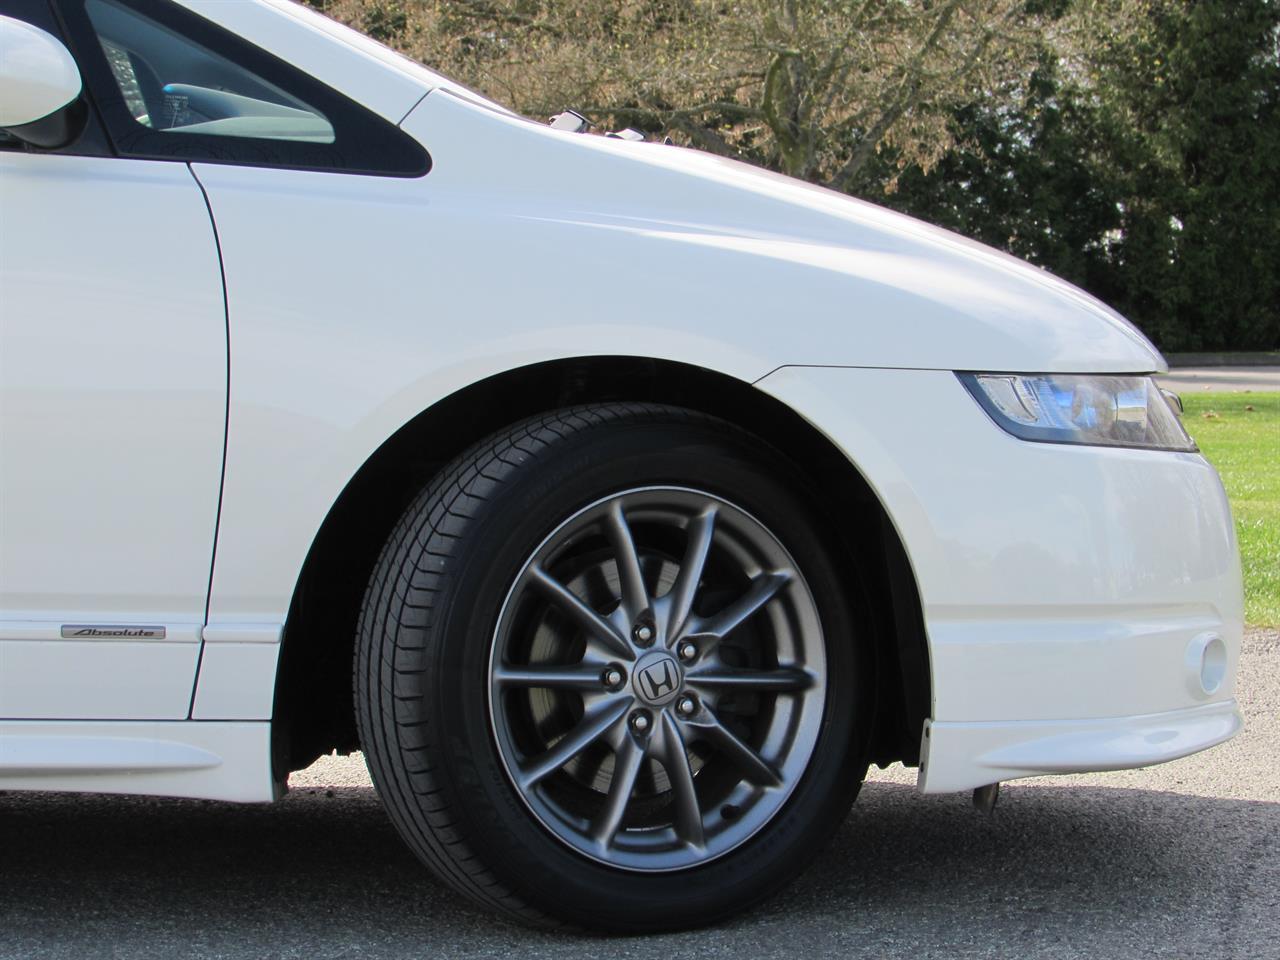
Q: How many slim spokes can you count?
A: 10